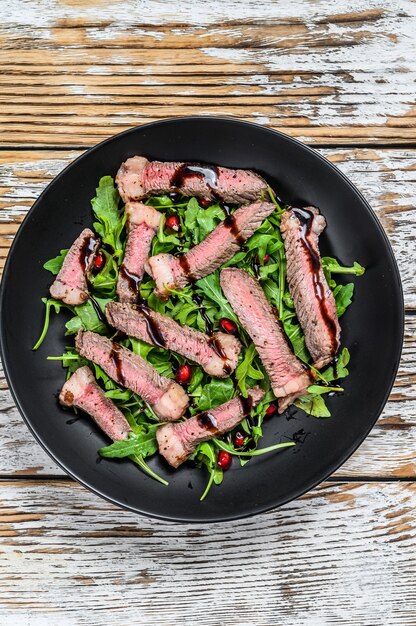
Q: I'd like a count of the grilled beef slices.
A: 10